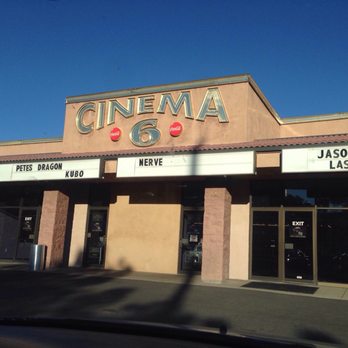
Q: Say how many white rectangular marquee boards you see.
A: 3